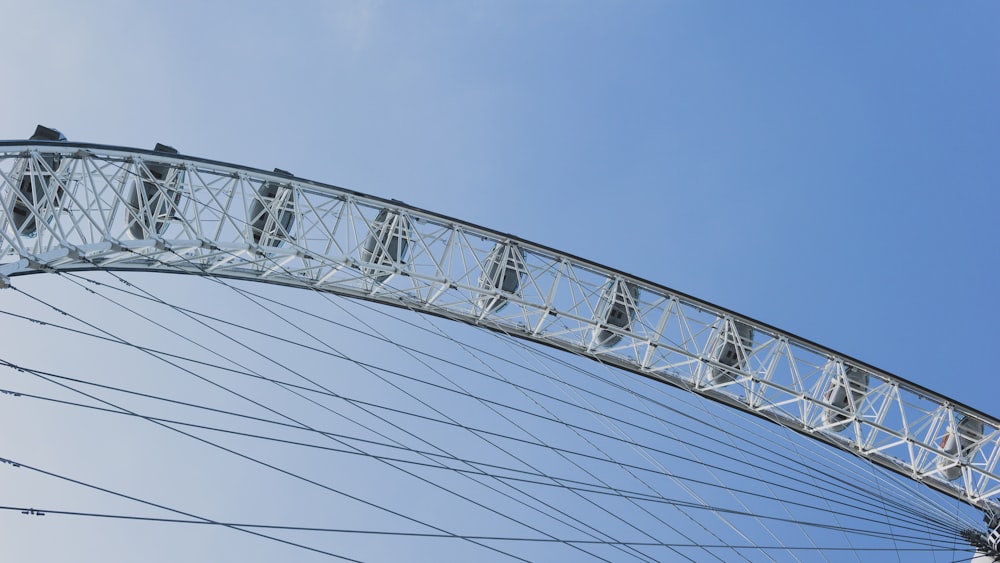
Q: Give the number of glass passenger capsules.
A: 9